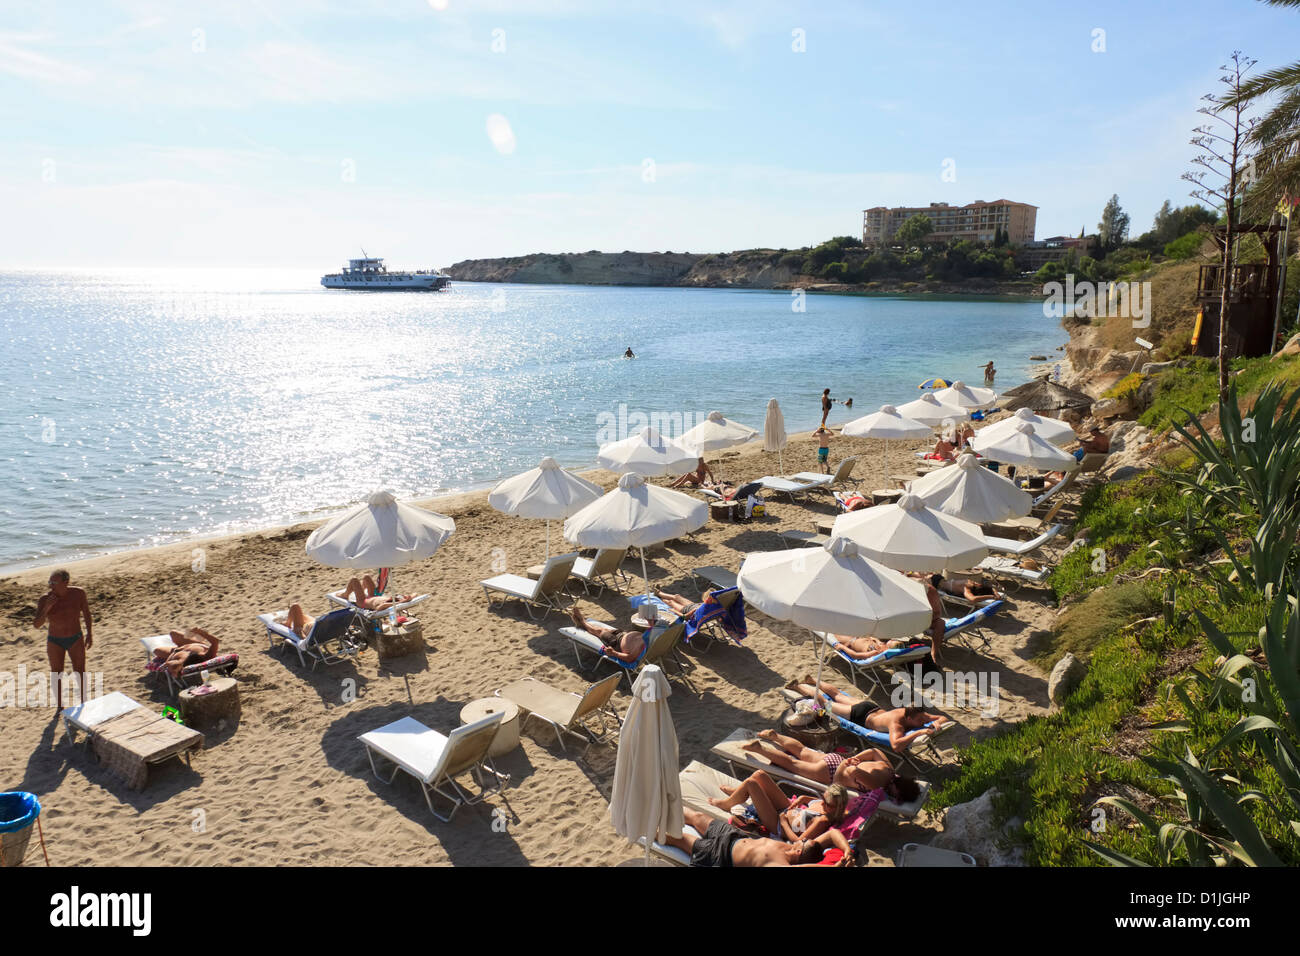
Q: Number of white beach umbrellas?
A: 15